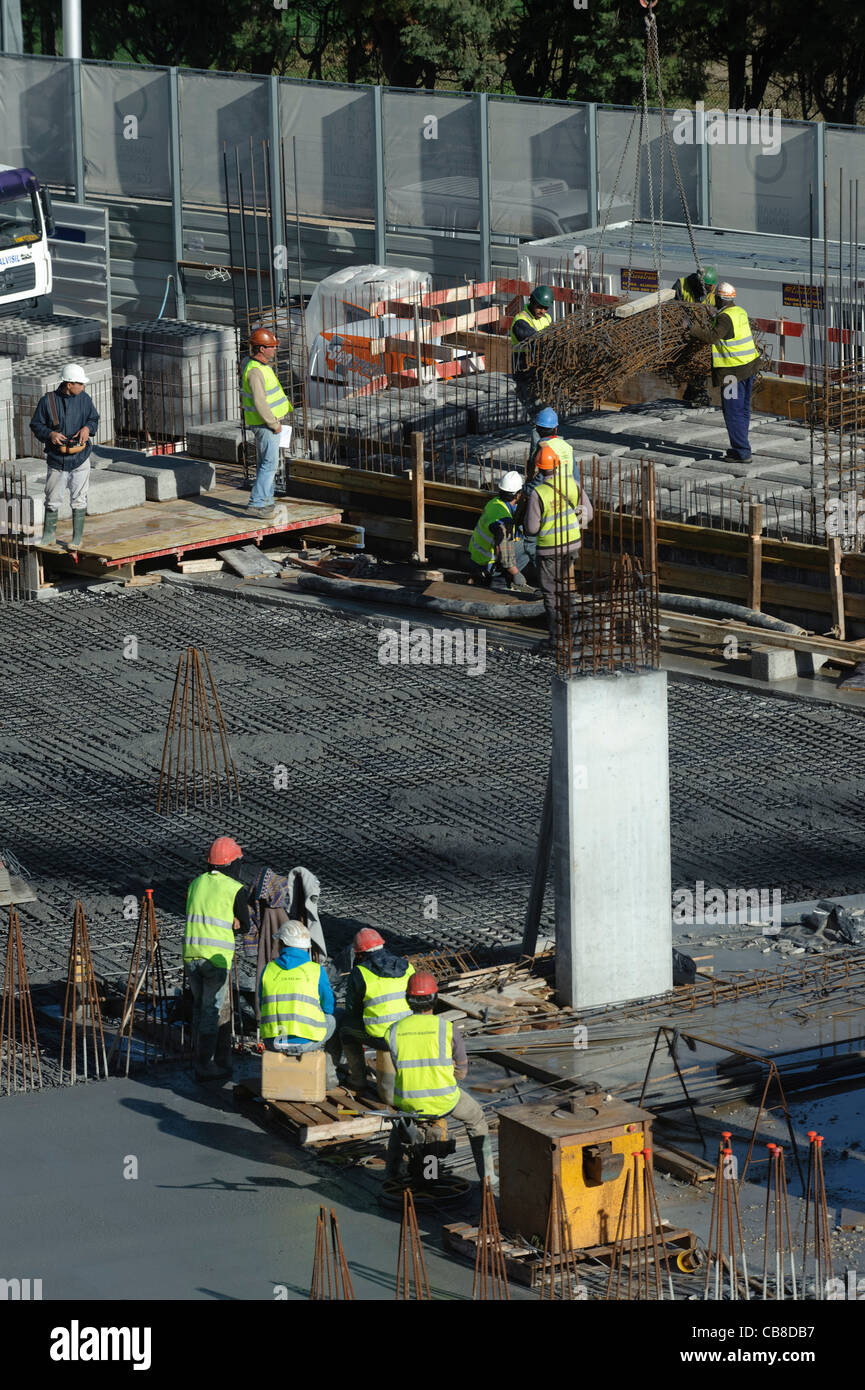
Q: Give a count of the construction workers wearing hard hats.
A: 12